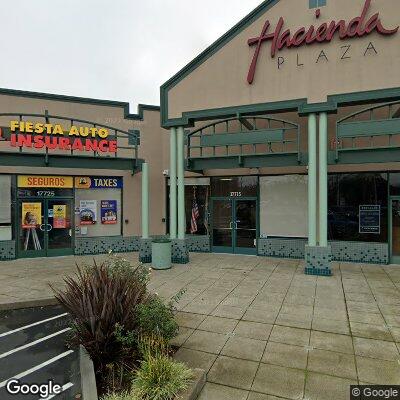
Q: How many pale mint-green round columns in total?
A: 5